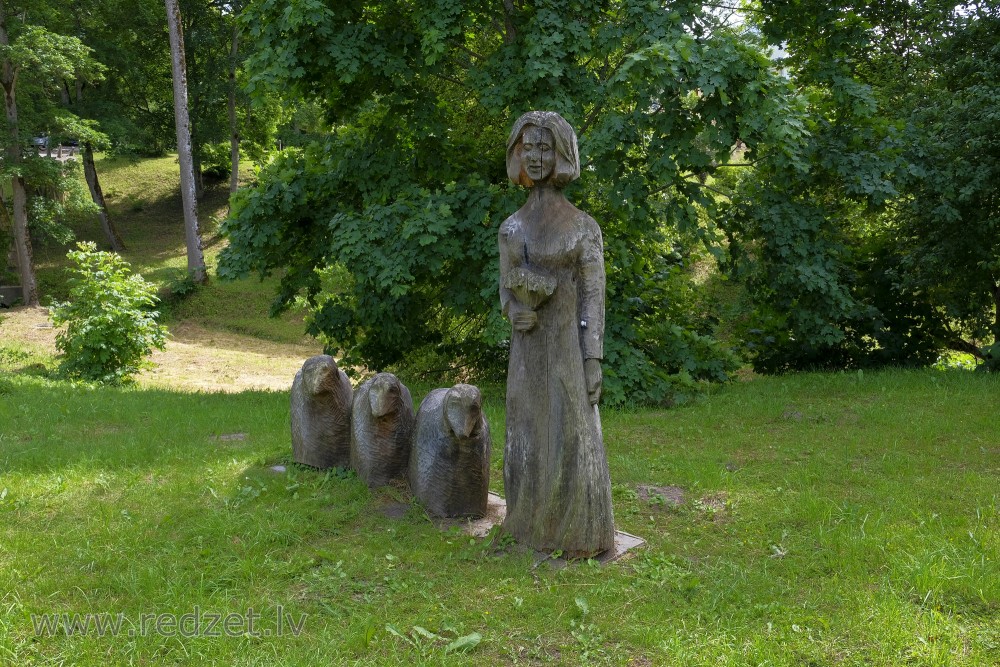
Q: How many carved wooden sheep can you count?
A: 3